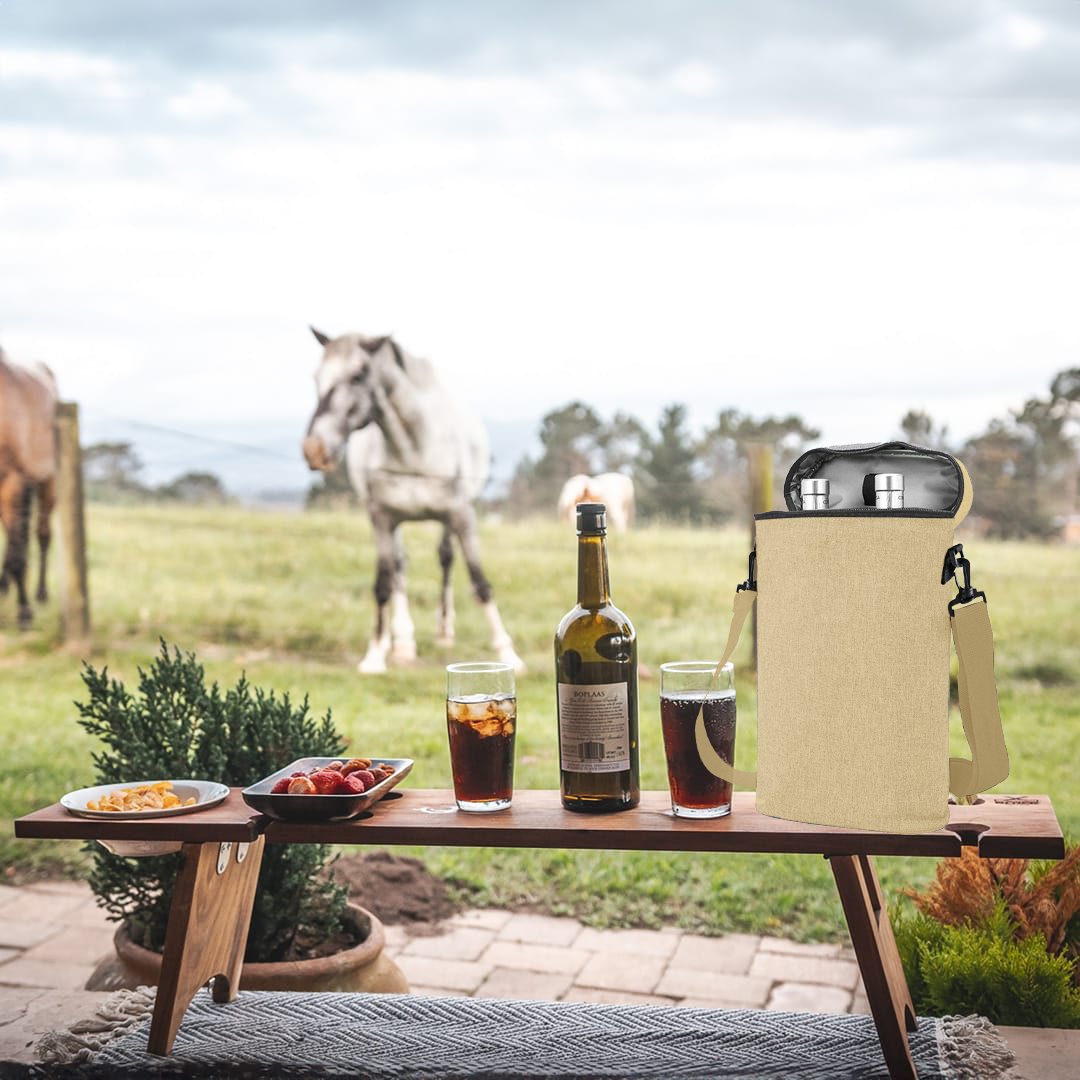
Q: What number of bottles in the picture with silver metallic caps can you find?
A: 2